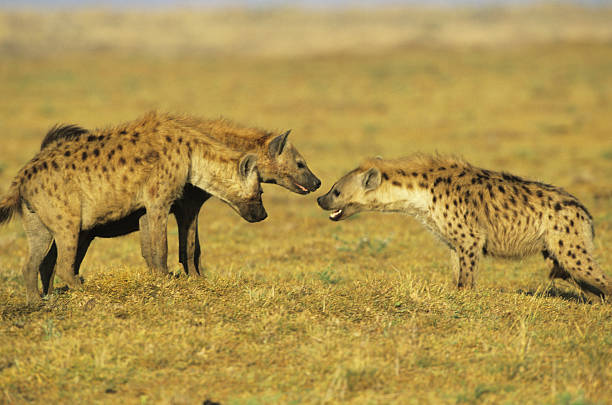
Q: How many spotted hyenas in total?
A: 3